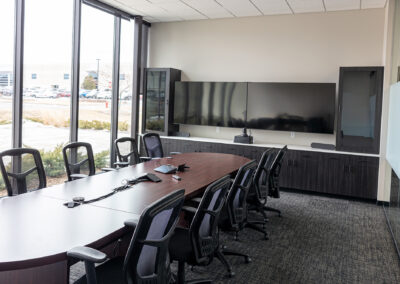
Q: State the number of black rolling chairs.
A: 9